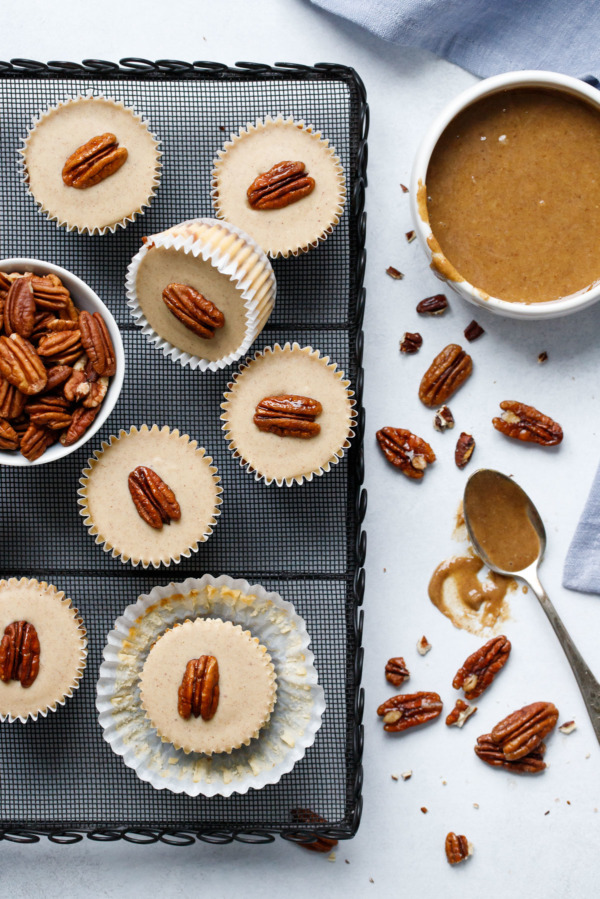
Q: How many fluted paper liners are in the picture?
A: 7